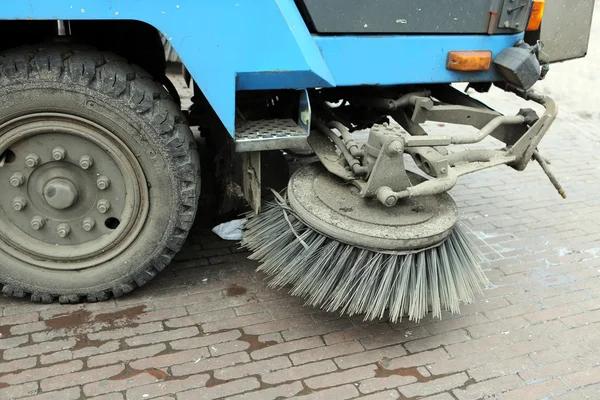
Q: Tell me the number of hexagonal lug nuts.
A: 10